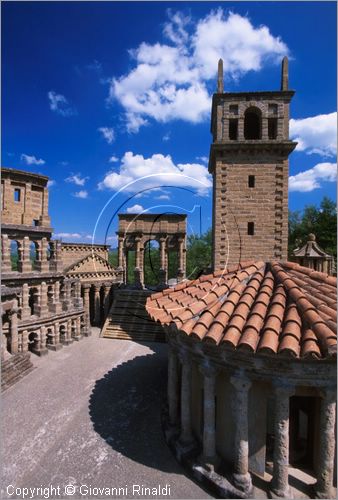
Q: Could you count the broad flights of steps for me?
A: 2